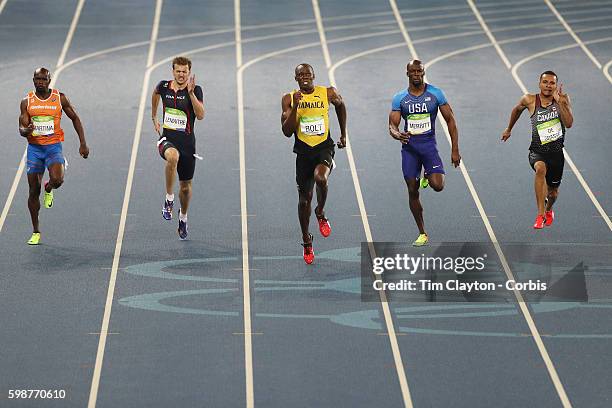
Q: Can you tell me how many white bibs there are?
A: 5